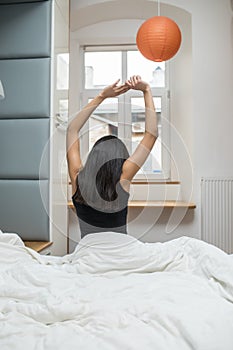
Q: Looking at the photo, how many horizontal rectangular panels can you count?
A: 4